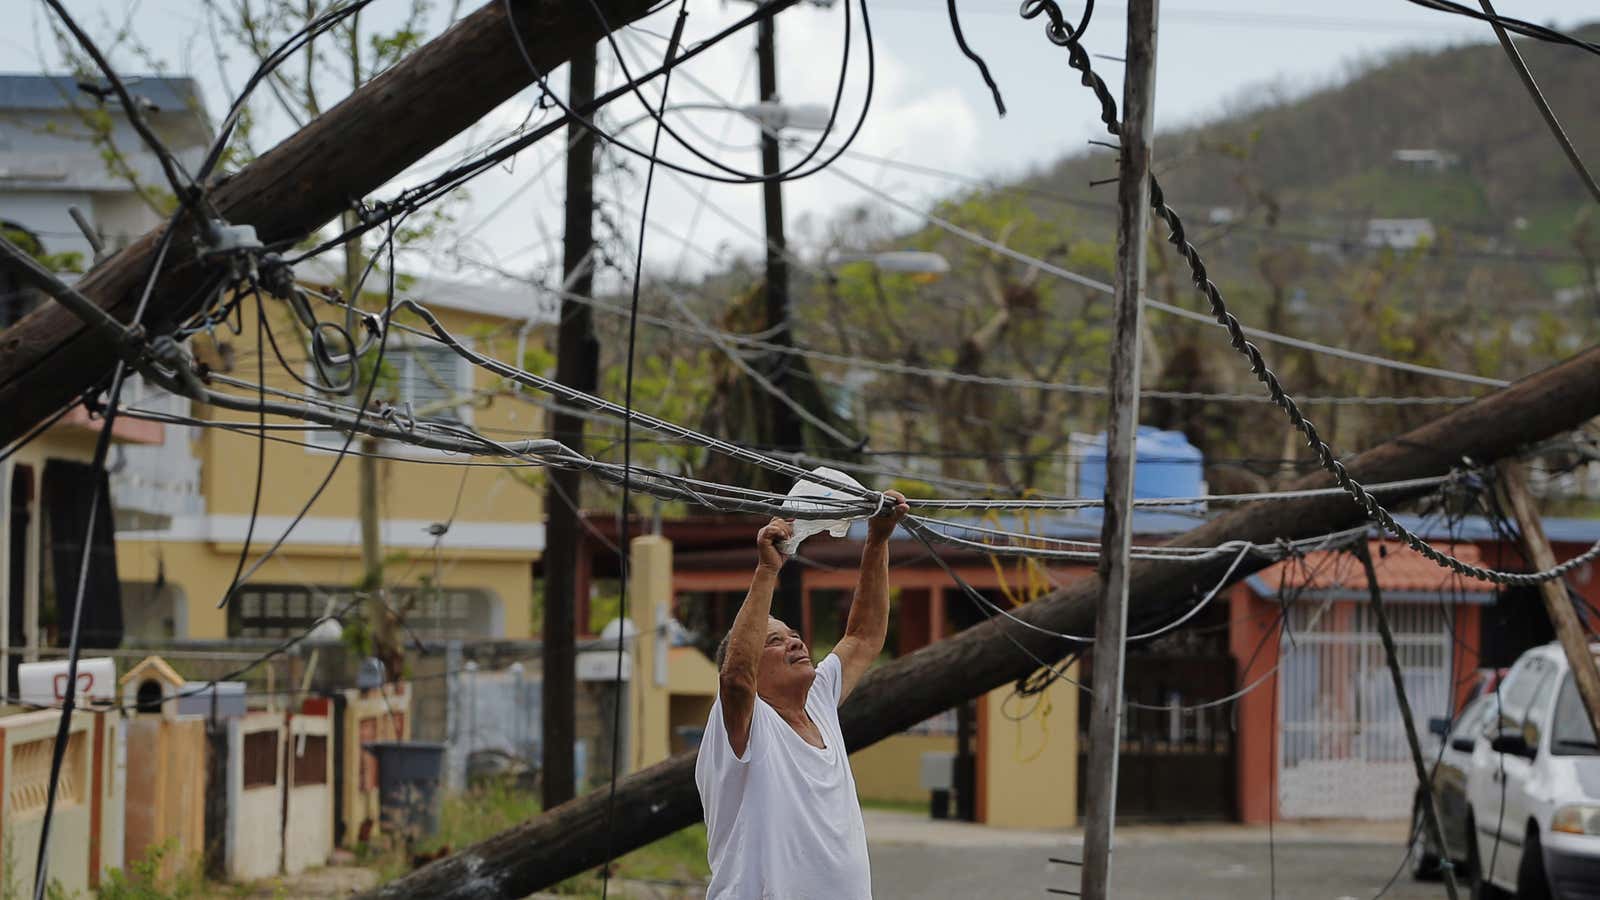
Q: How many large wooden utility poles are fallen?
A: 2